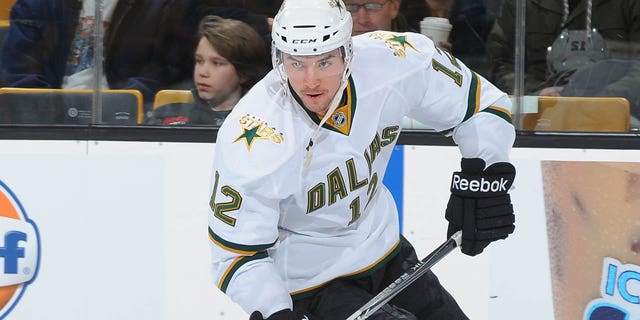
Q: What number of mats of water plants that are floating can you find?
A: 0